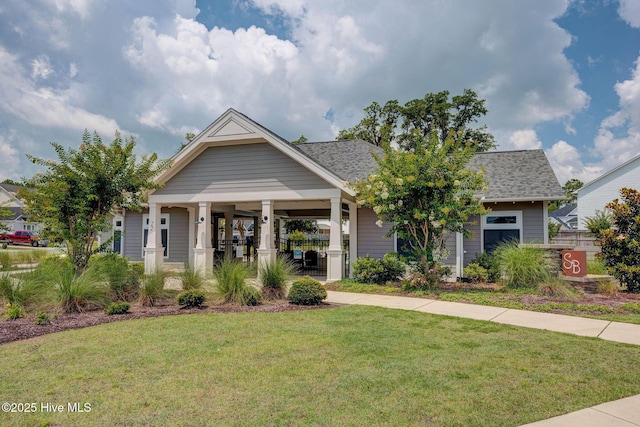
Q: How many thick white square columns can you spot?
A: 4